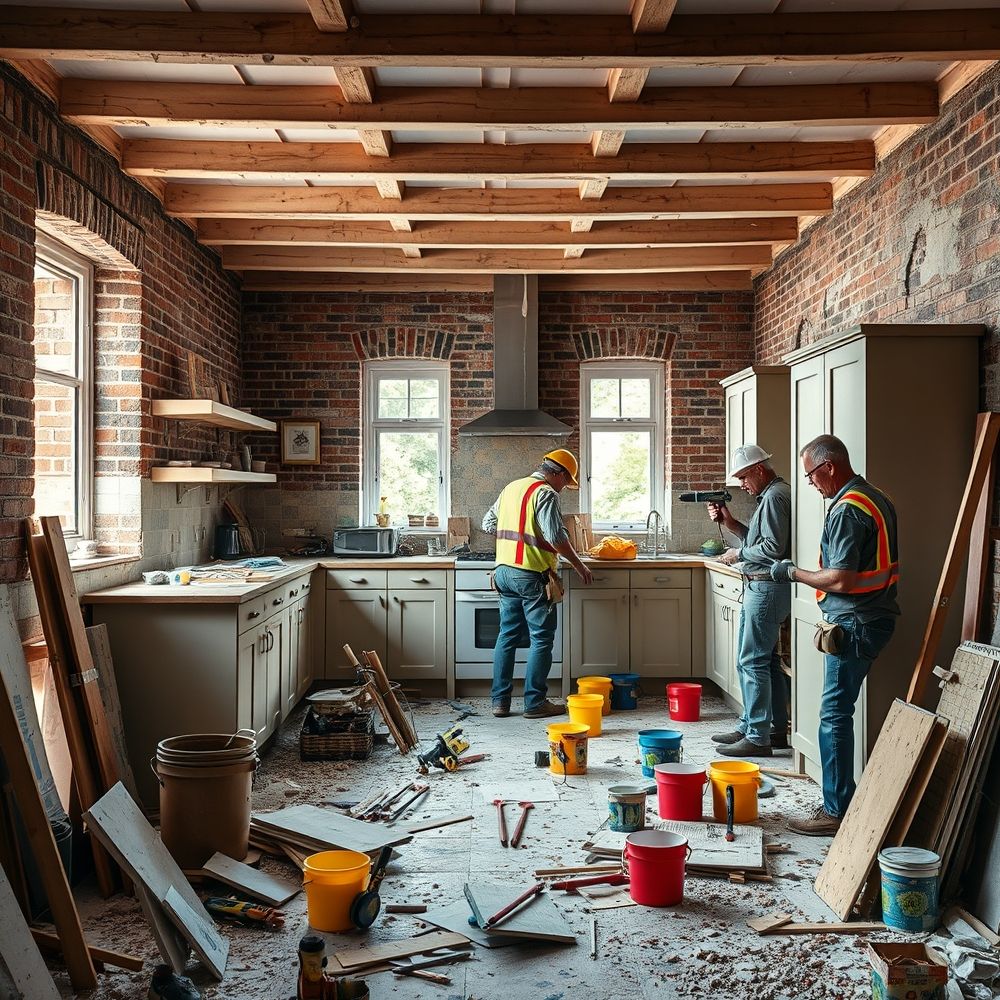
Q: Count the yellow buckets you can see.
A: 5